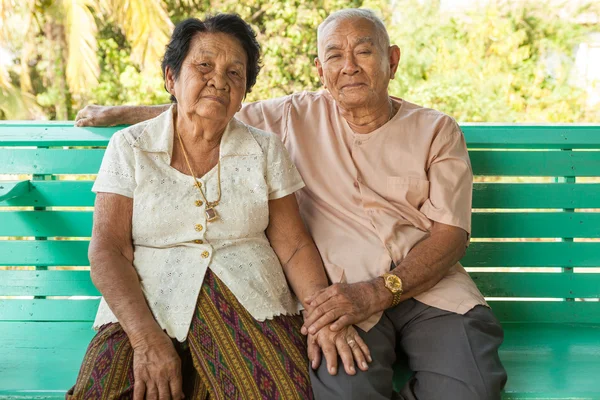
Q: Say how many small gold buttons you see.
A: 5